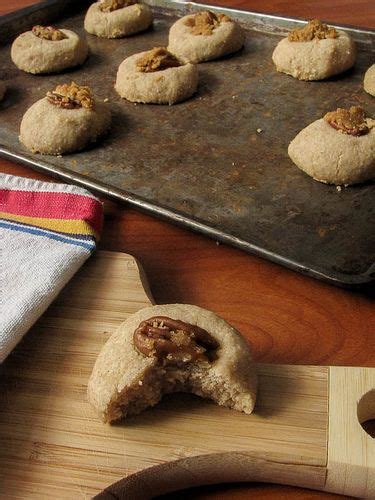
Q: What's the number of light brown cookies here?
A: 10